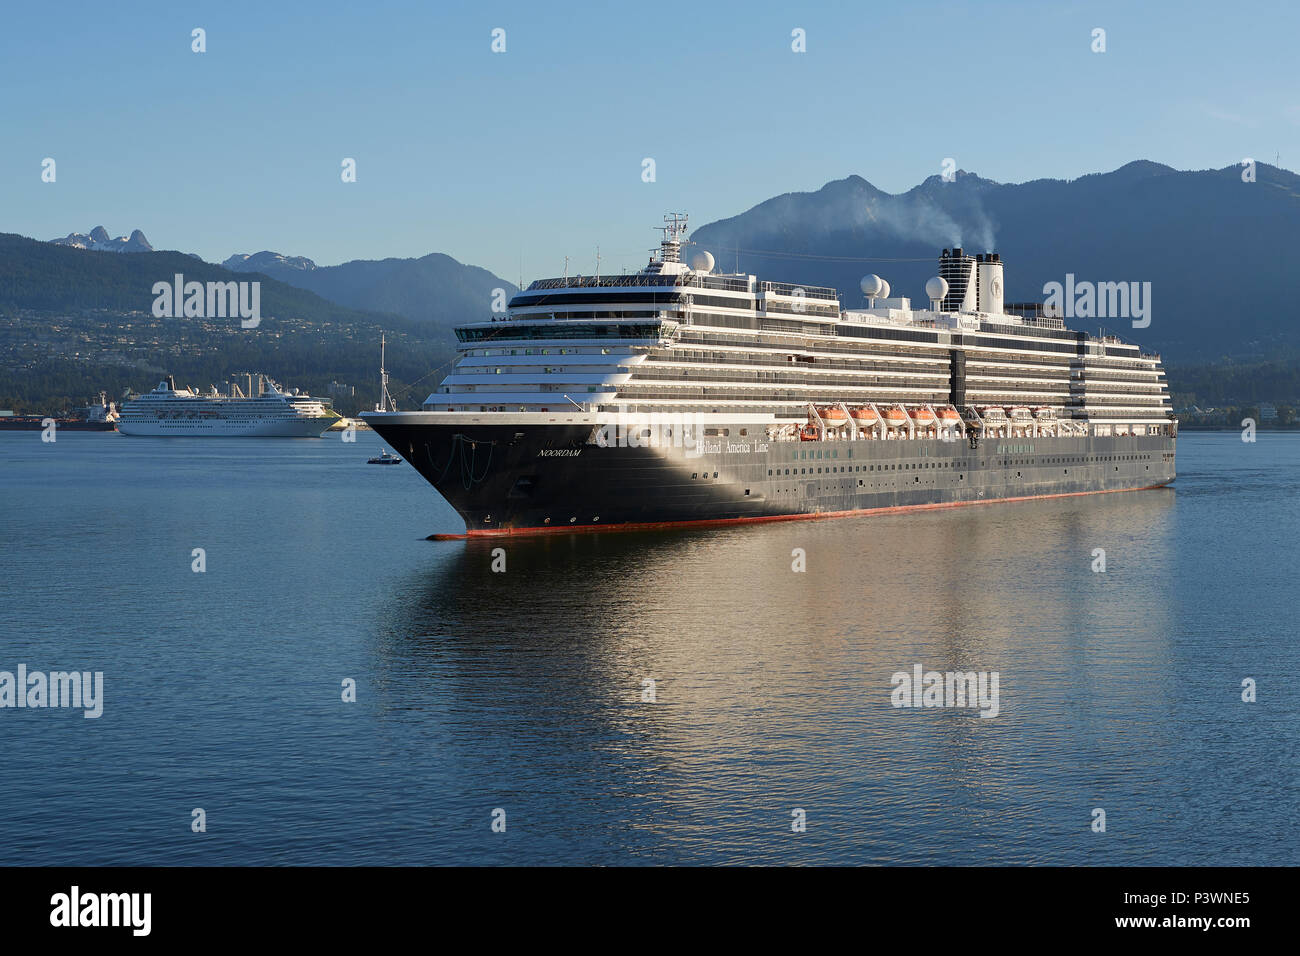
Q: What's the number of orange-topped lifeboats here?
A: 5